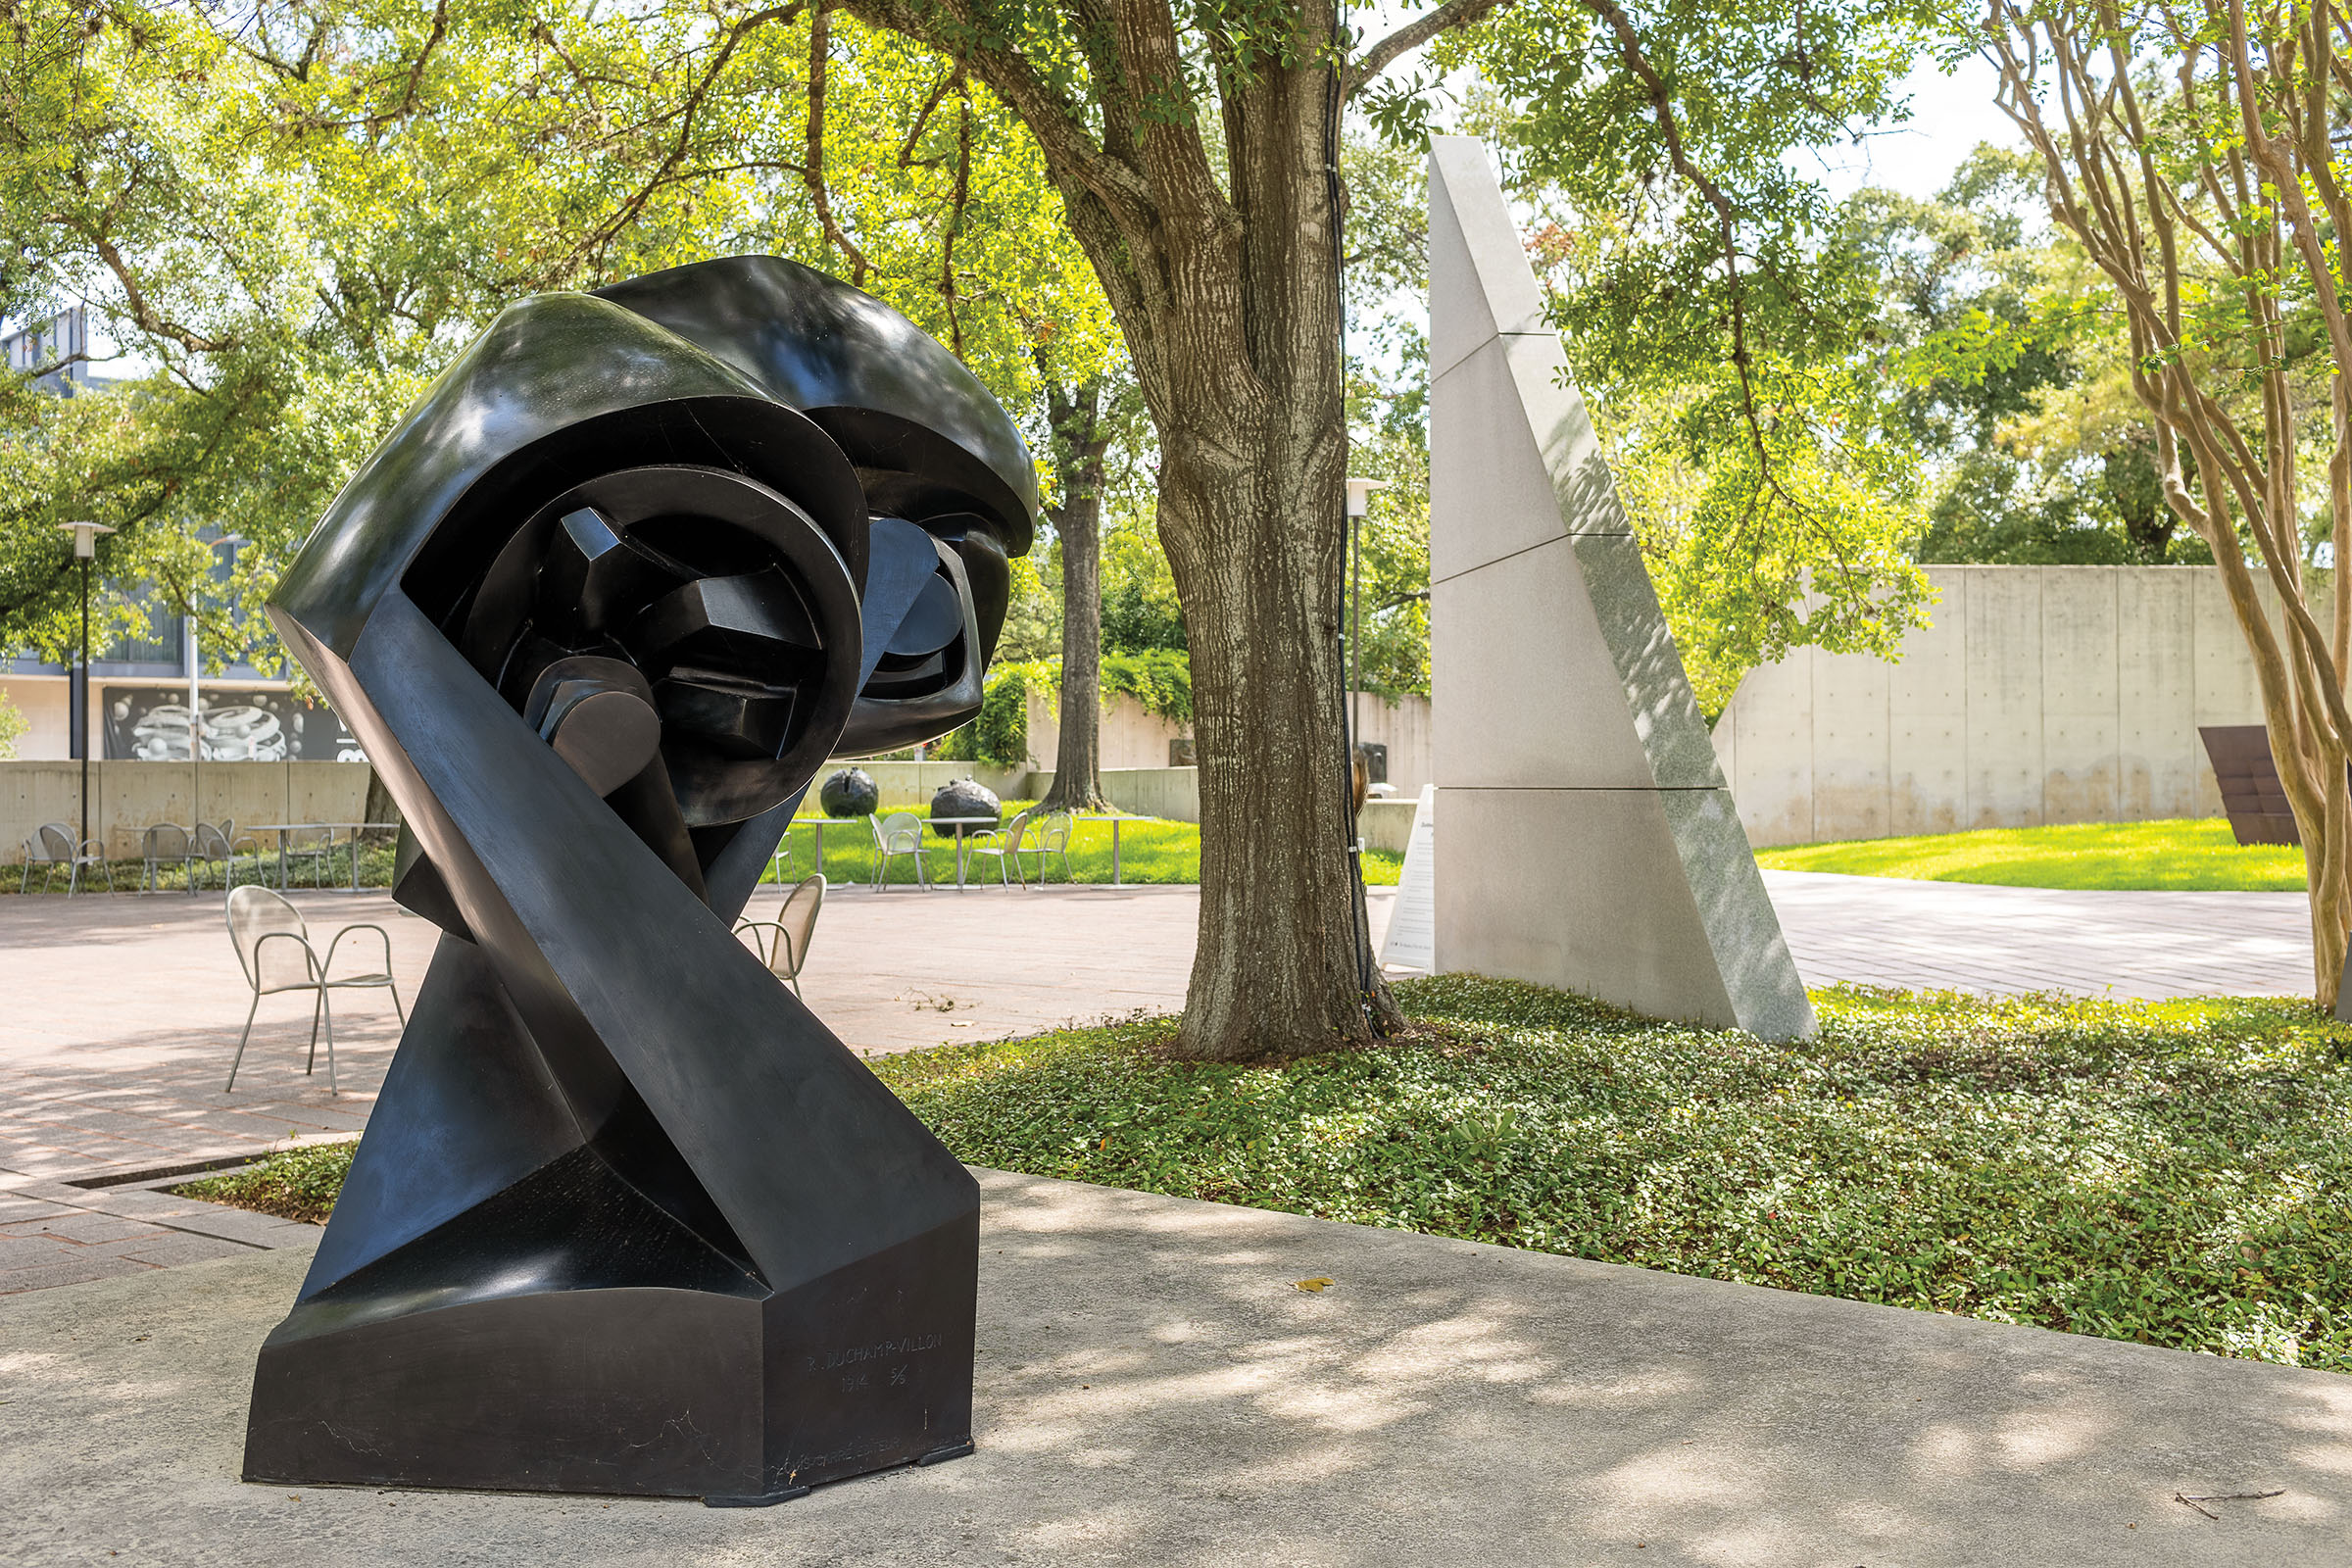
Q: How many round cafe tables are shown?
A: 6